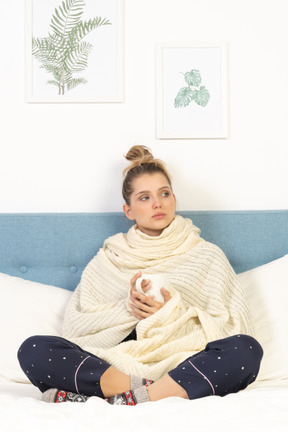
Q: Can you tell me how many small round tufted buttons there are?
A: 2